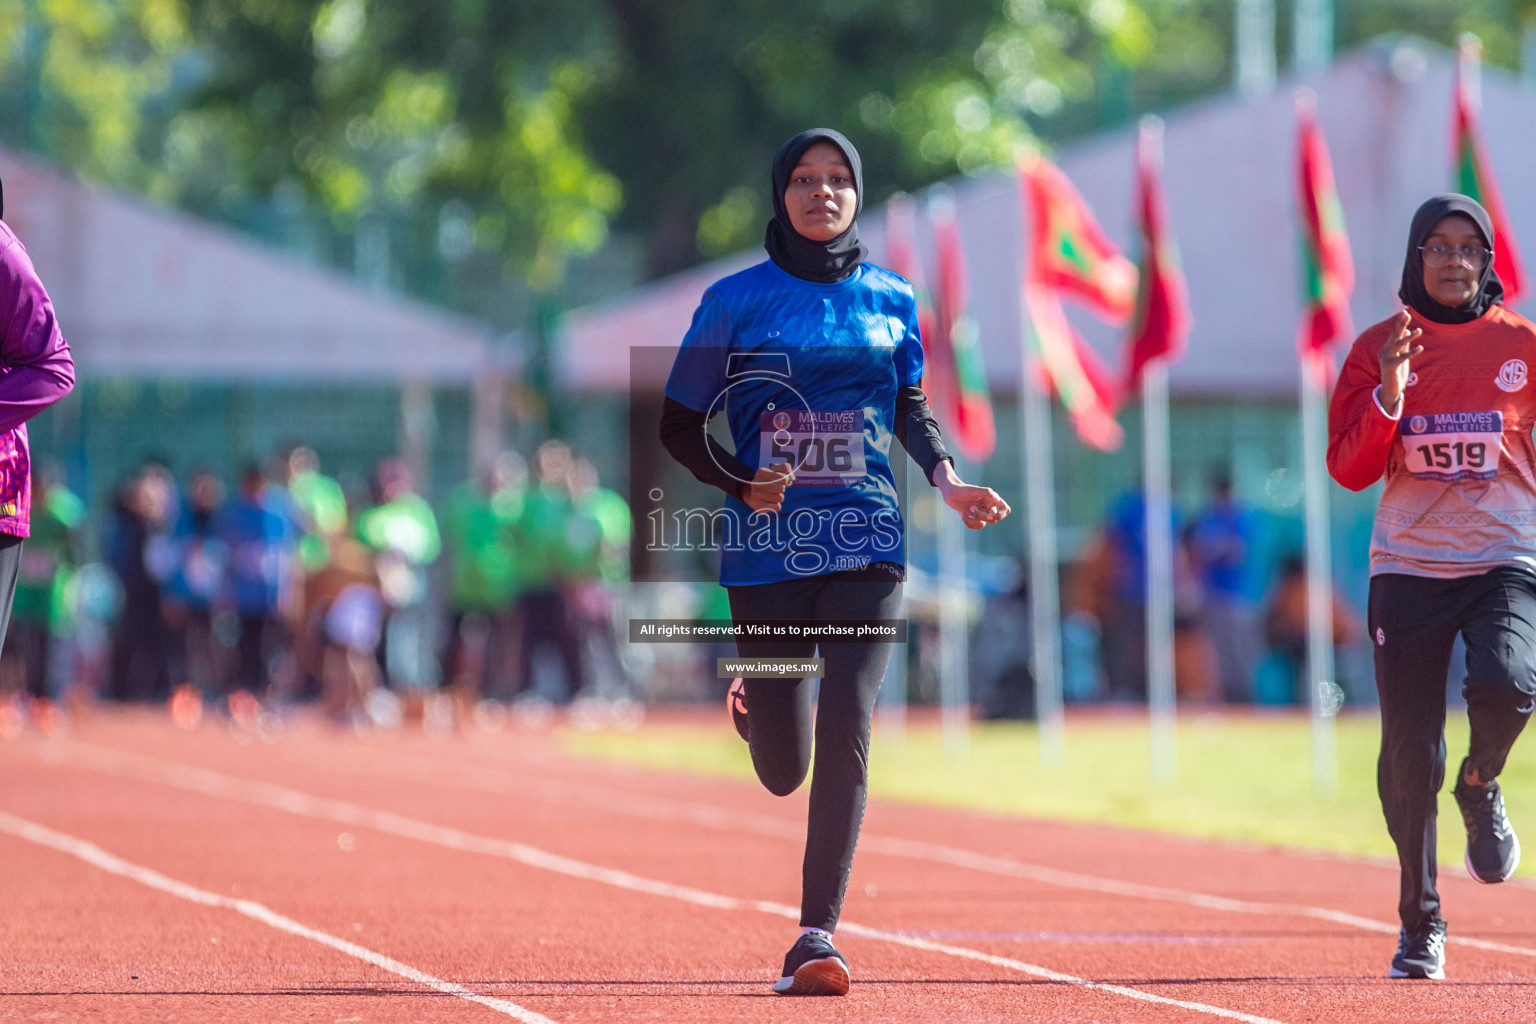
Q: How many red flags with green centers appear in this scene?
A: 6